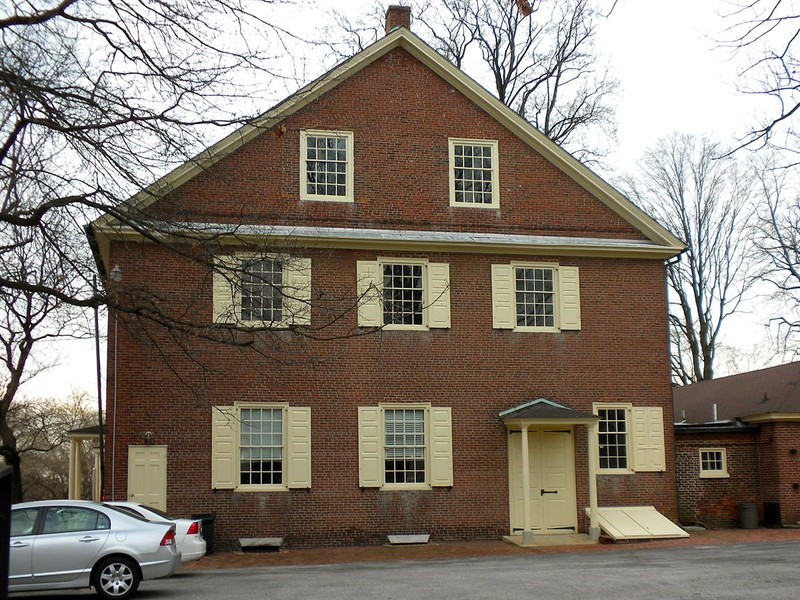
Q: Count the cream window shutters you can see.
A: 11